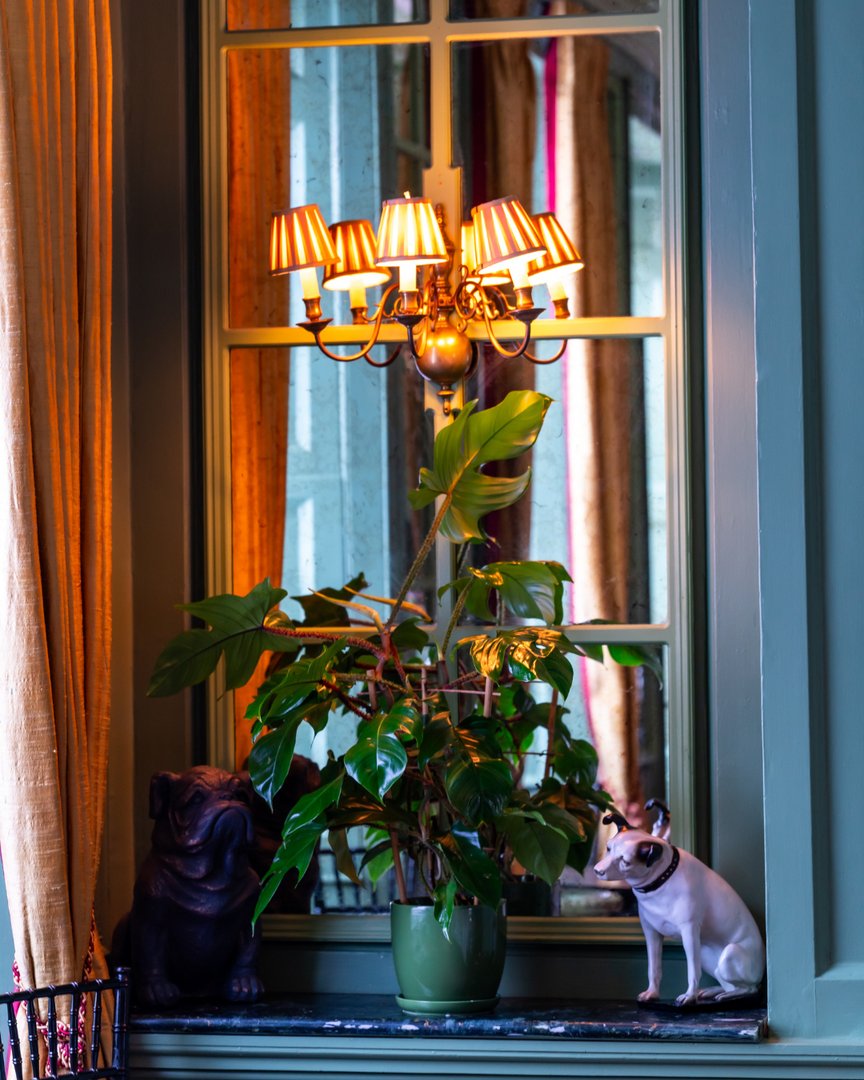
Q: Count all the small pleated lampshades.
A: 6